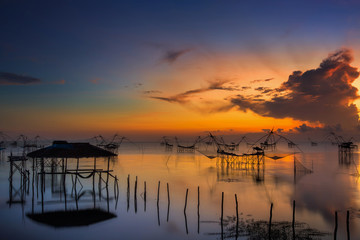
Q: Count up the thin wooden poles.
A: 13